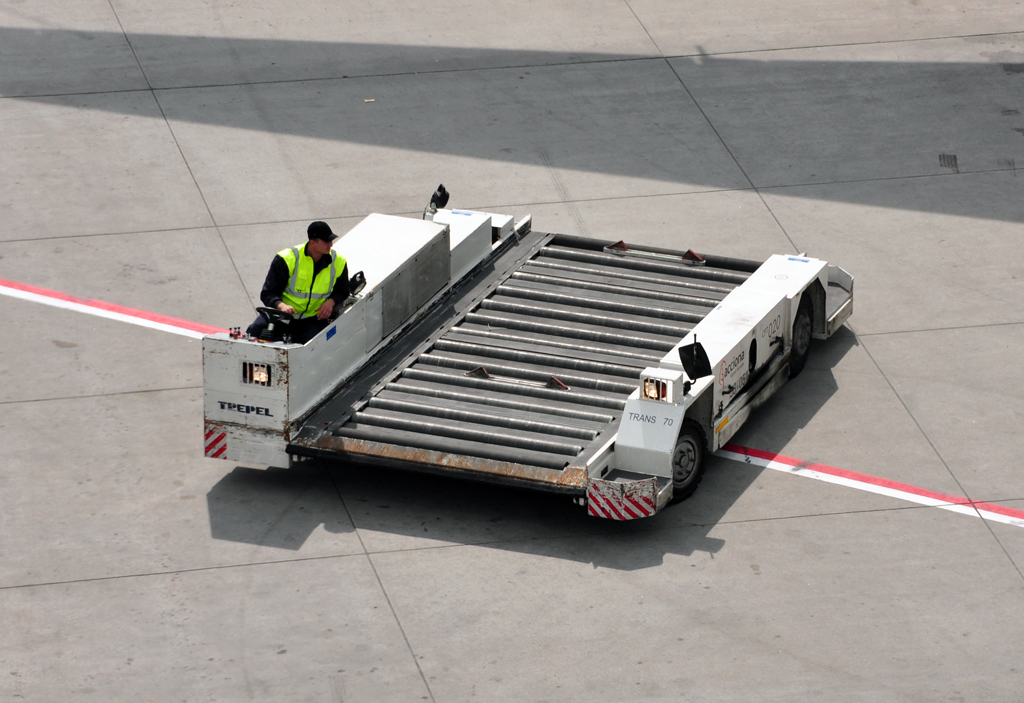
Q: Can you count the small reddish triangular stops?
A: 4